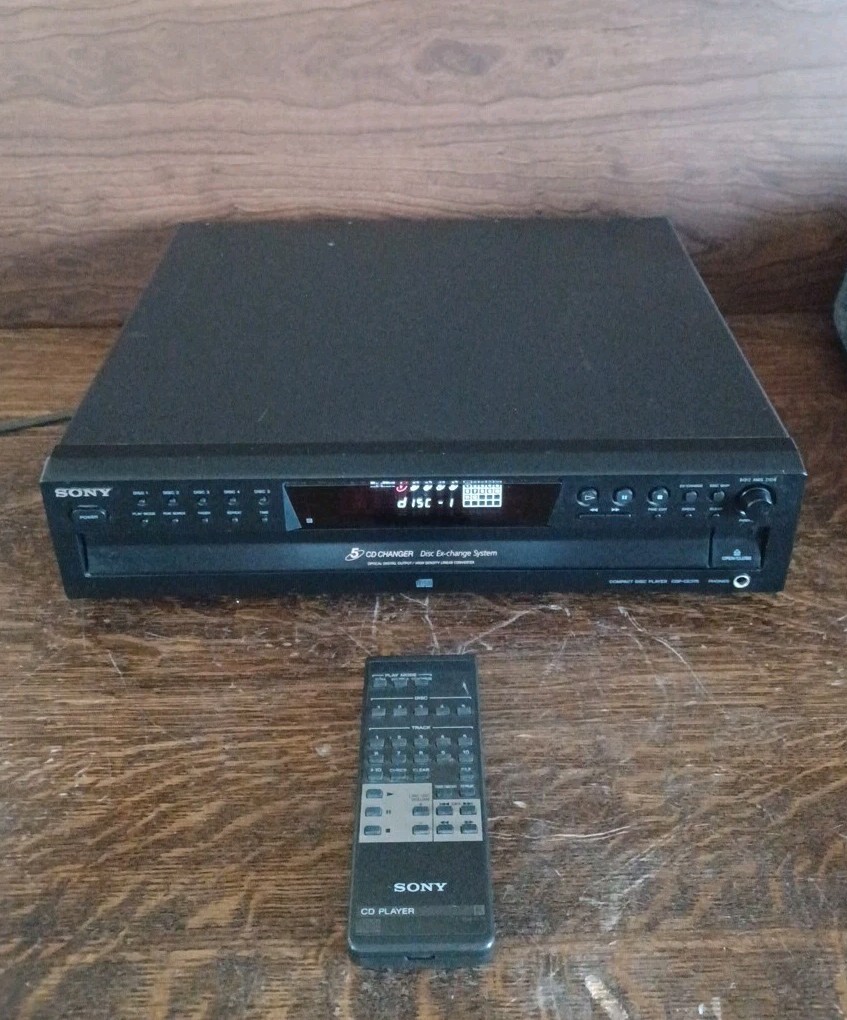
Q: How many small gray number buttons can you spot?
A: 15